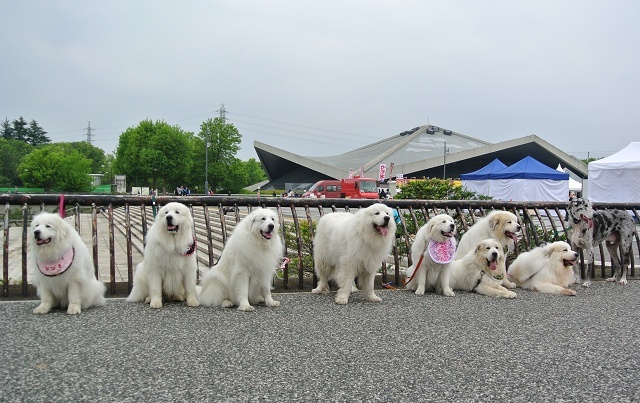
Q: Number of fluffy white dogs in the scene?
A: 8